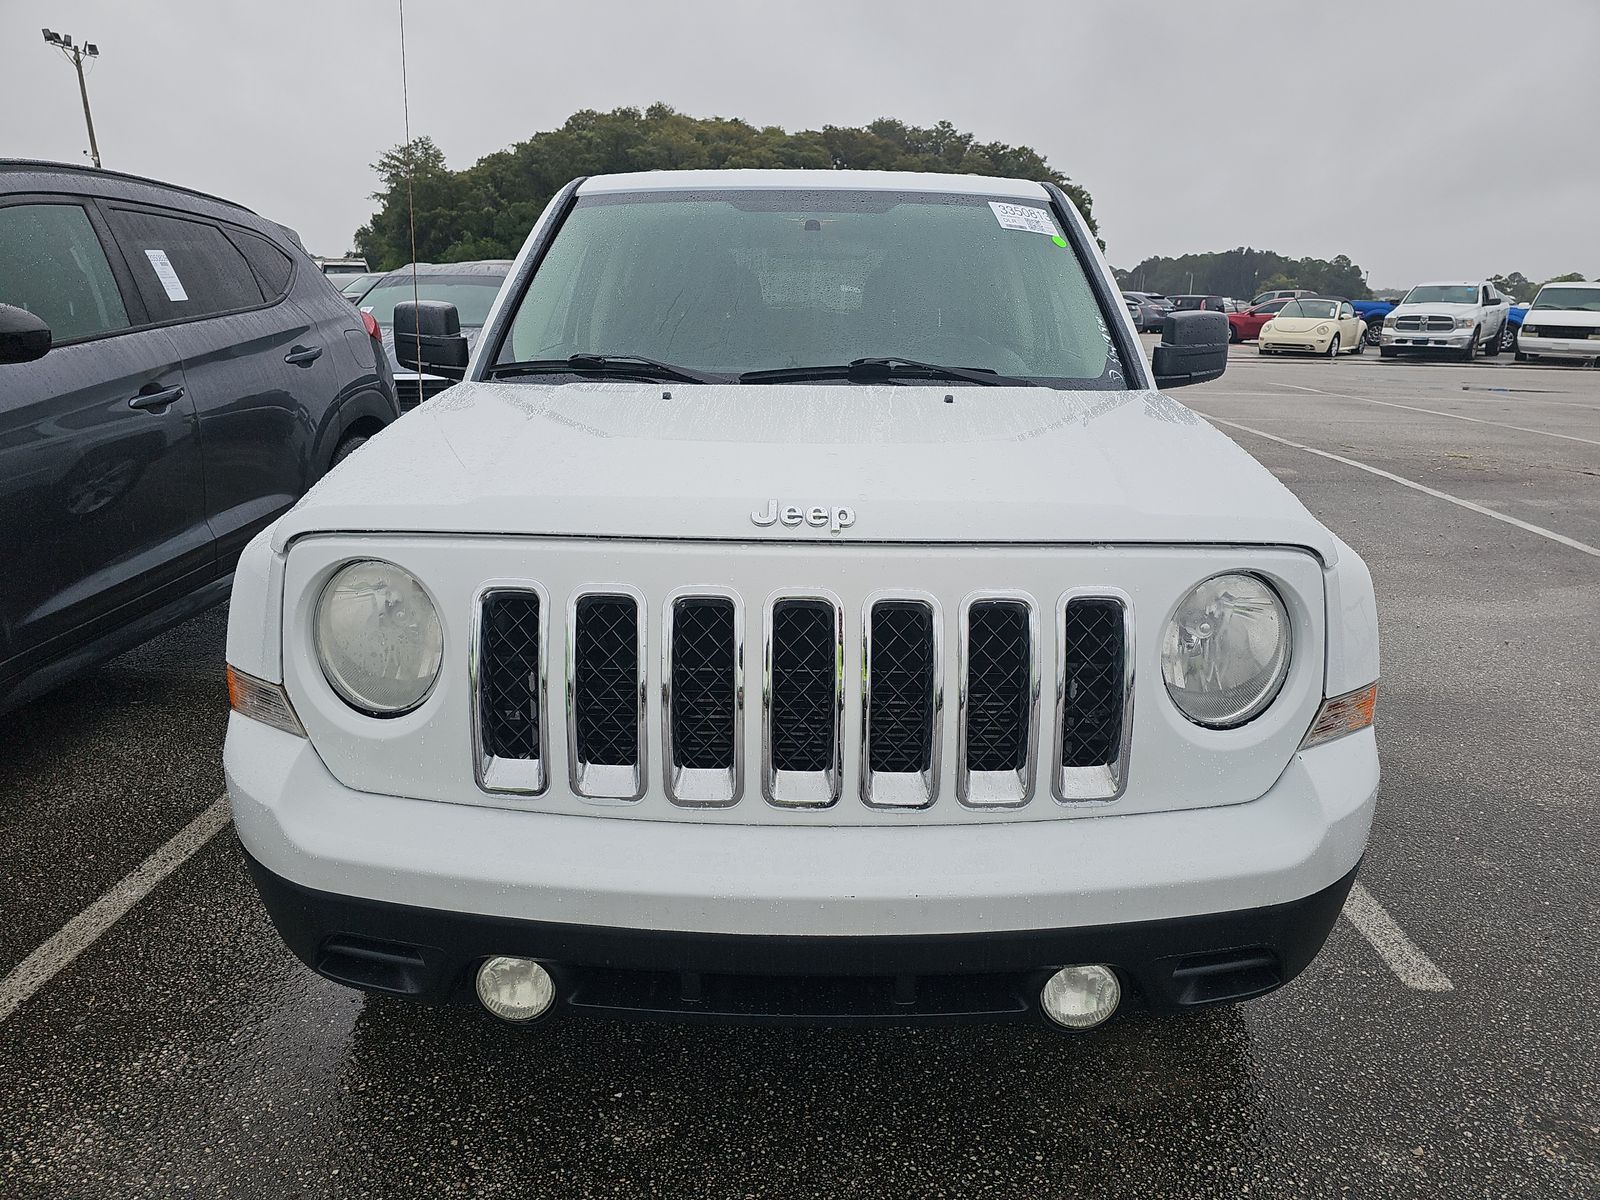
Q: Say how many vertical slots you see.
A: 7